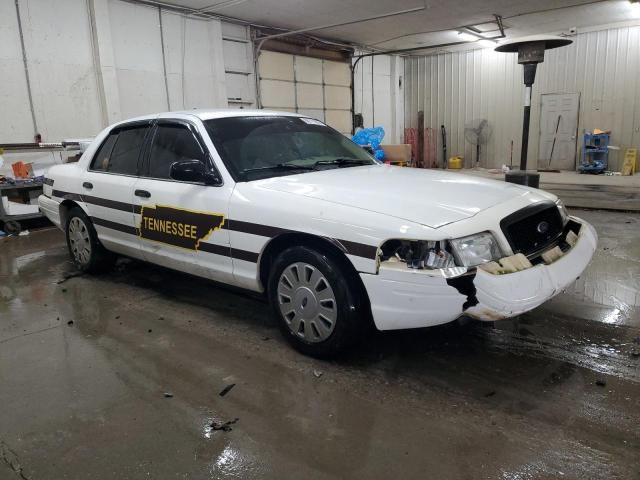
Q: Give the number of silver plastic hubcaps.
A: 2